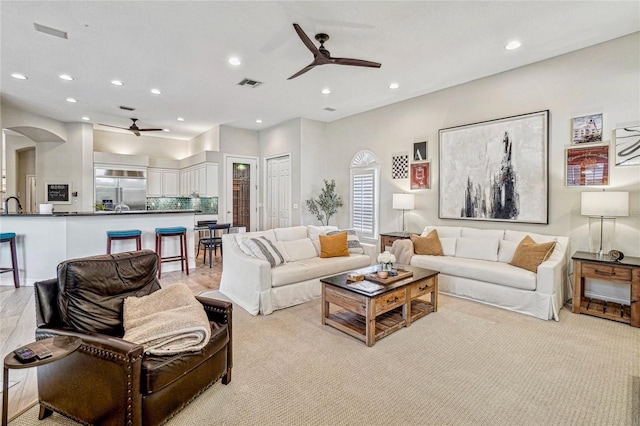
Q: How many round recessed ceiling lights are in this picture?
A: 13